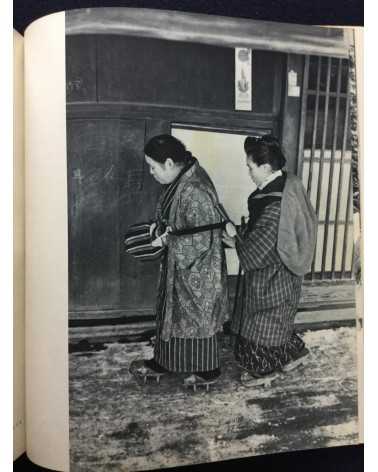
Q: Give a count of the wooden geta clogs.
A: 4